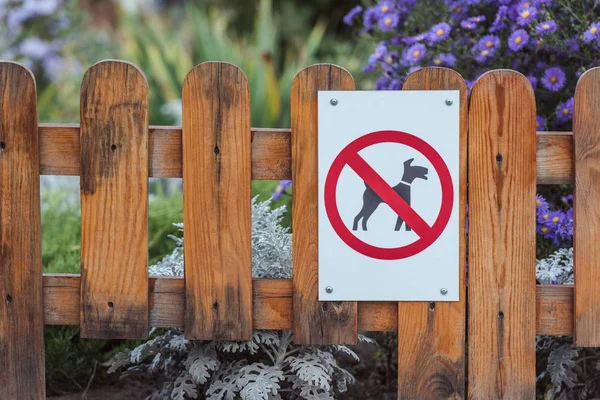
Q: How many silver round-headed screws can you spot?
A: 4